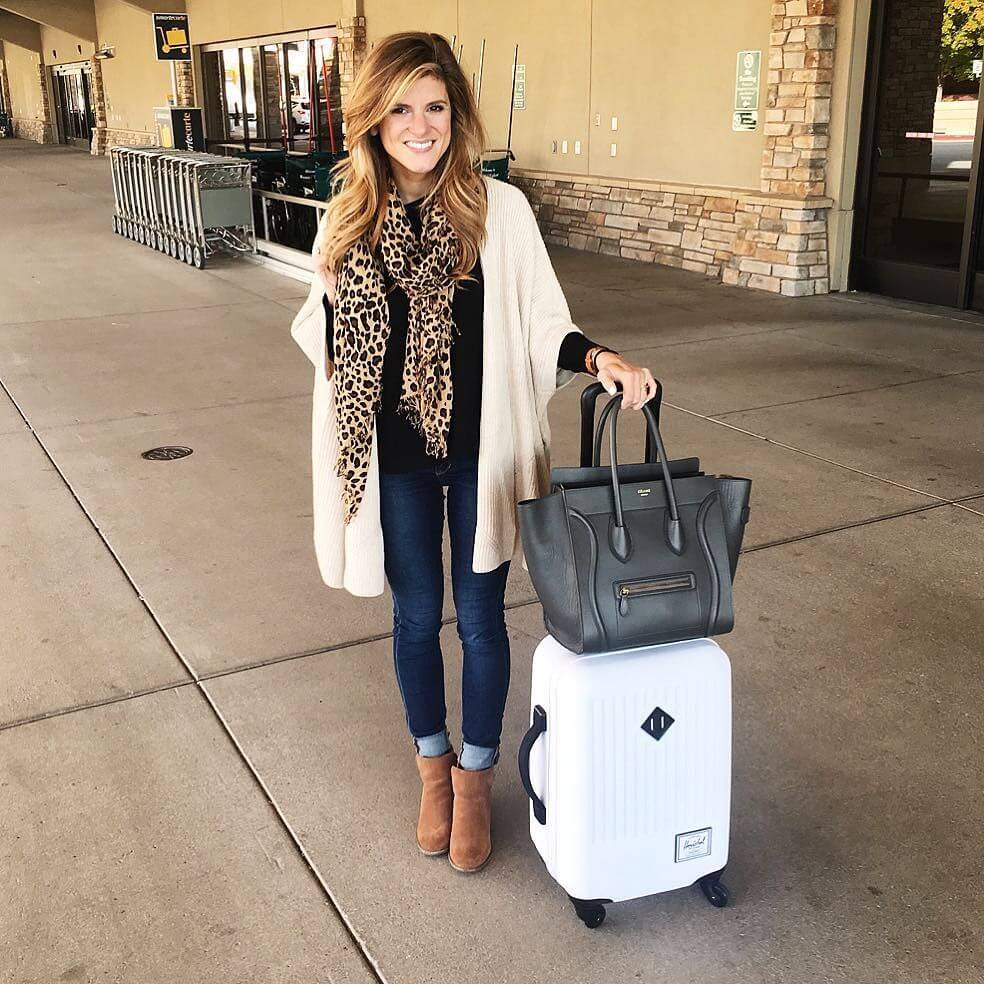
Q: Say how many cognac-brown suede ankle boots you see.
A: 2